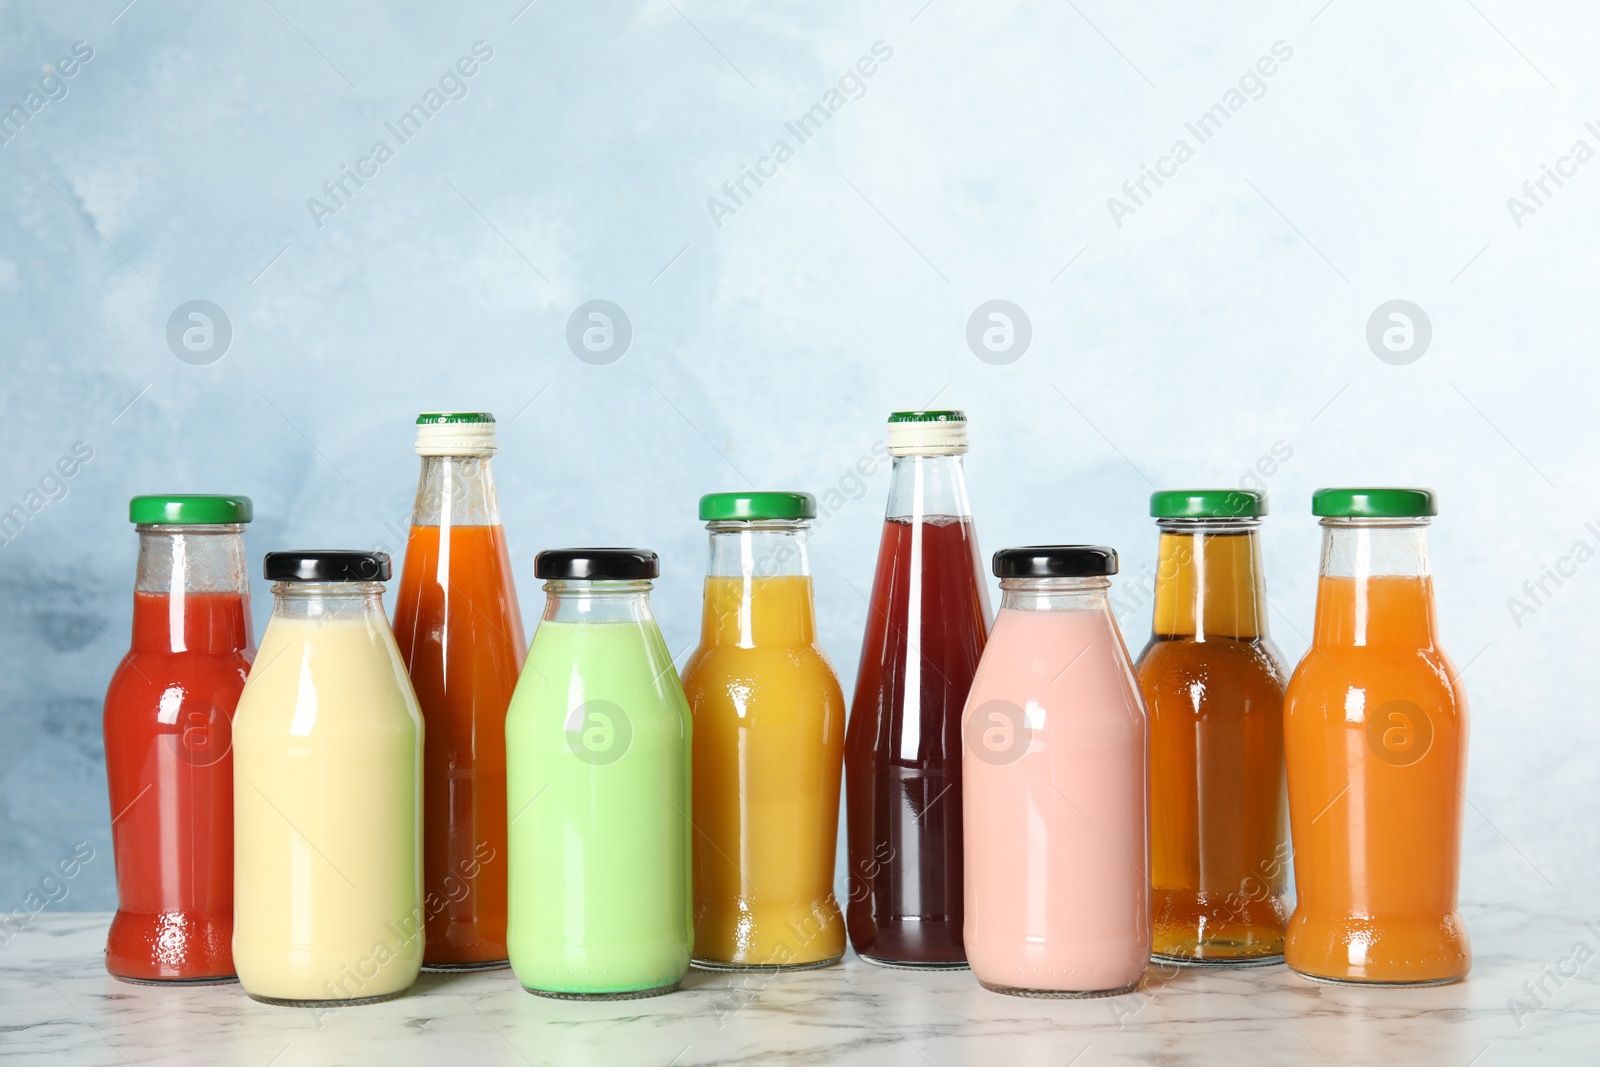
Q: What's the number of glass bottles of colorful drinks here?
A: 9